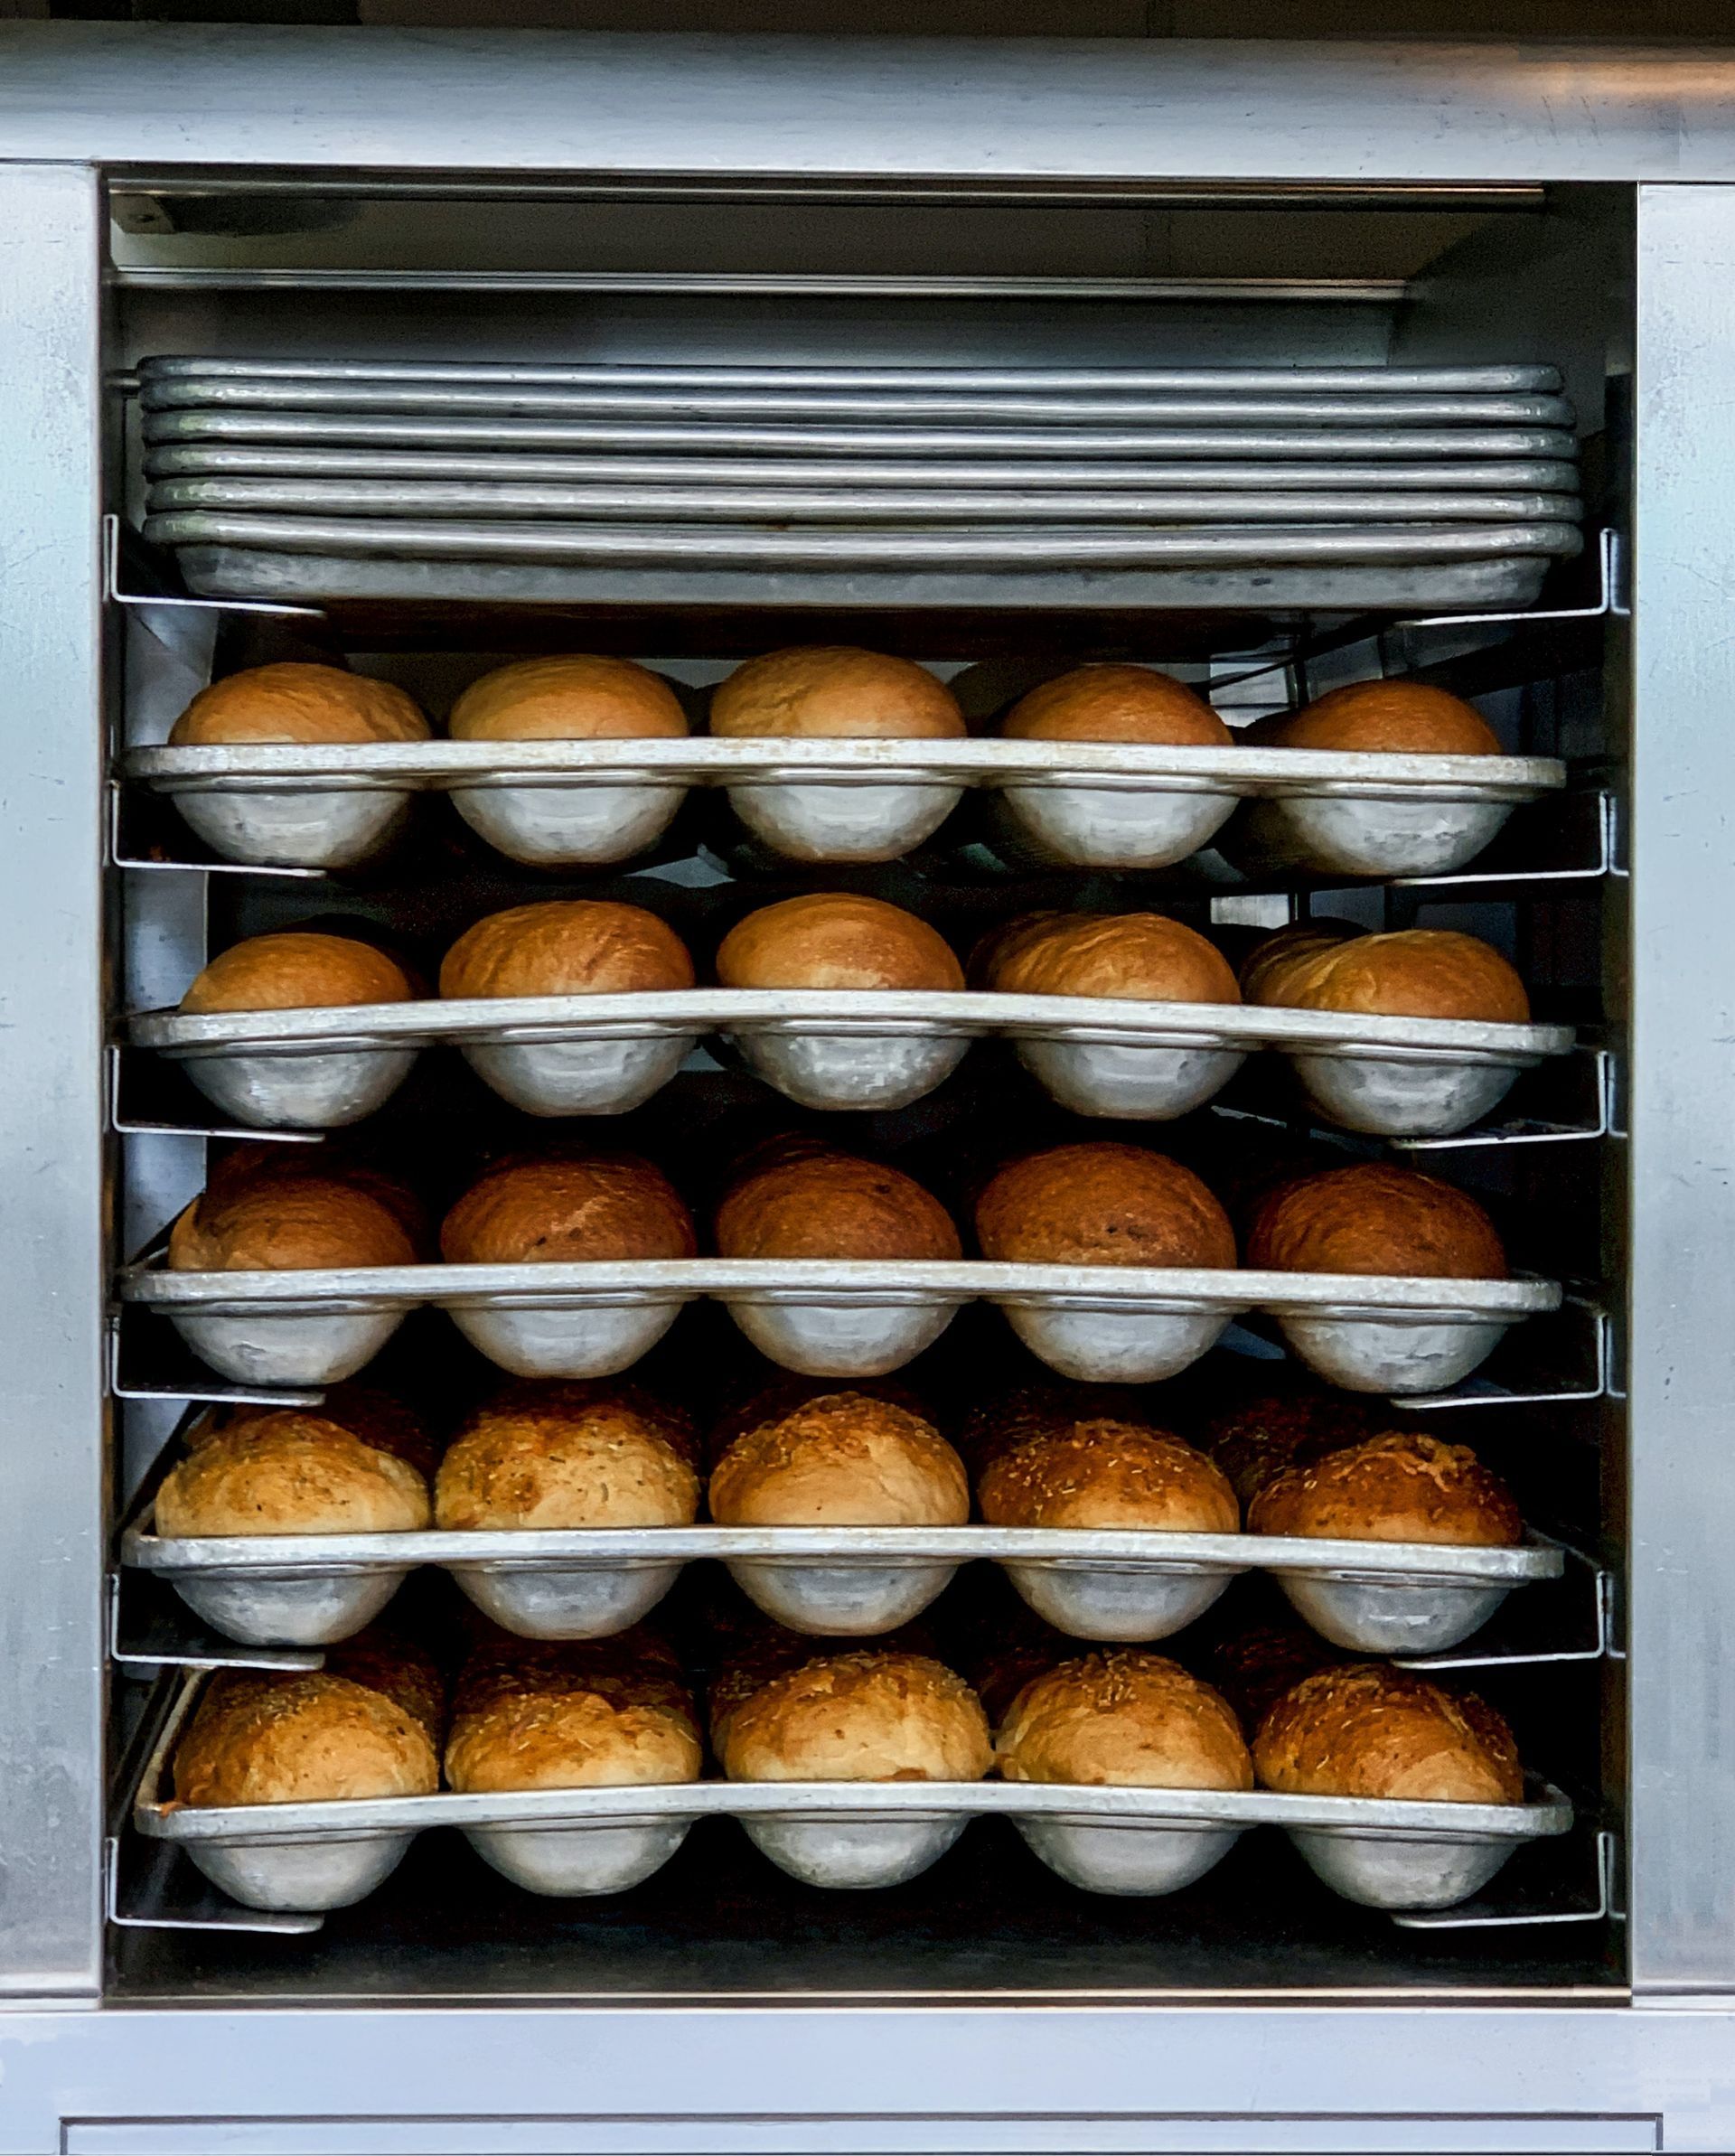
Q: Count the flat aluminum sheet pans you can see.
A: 6